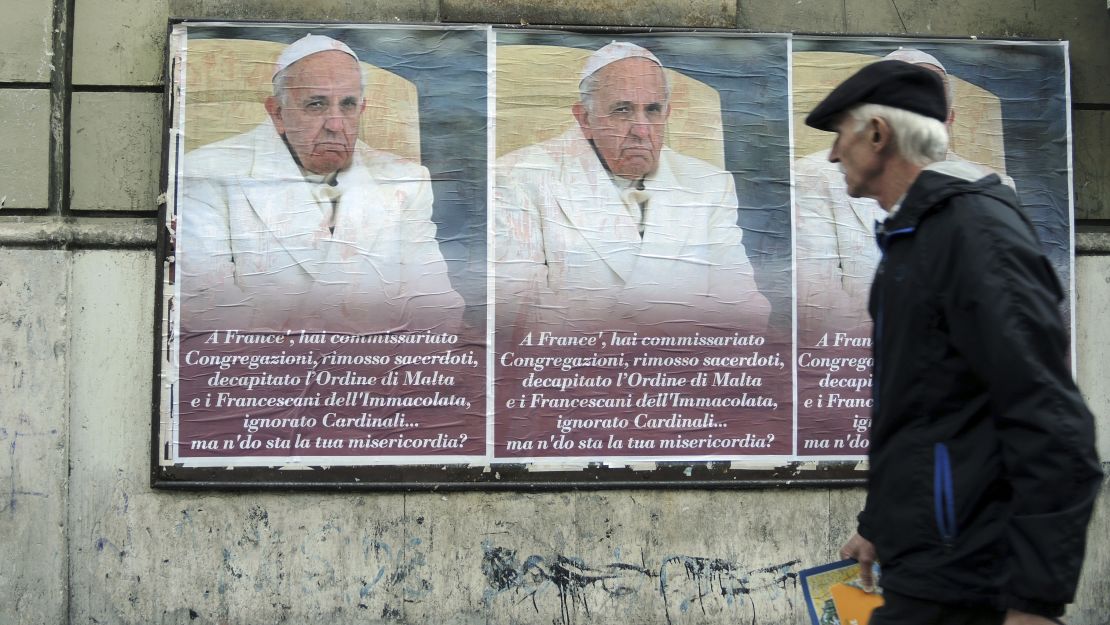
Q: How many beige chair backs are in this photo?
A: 3